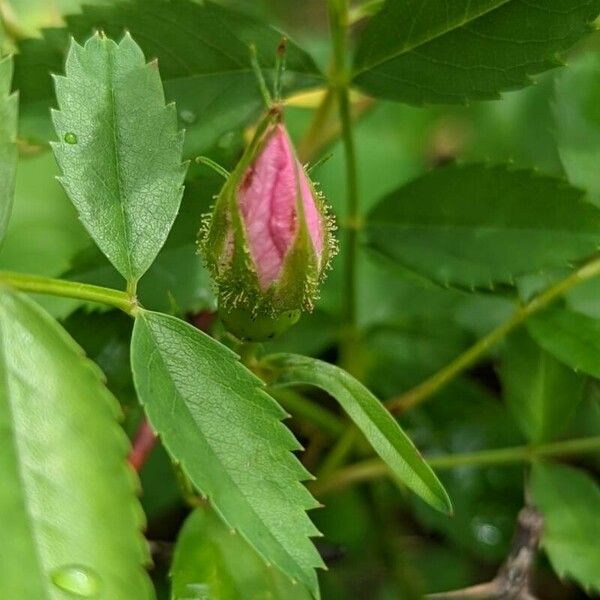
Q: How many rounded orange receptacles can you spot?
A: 0